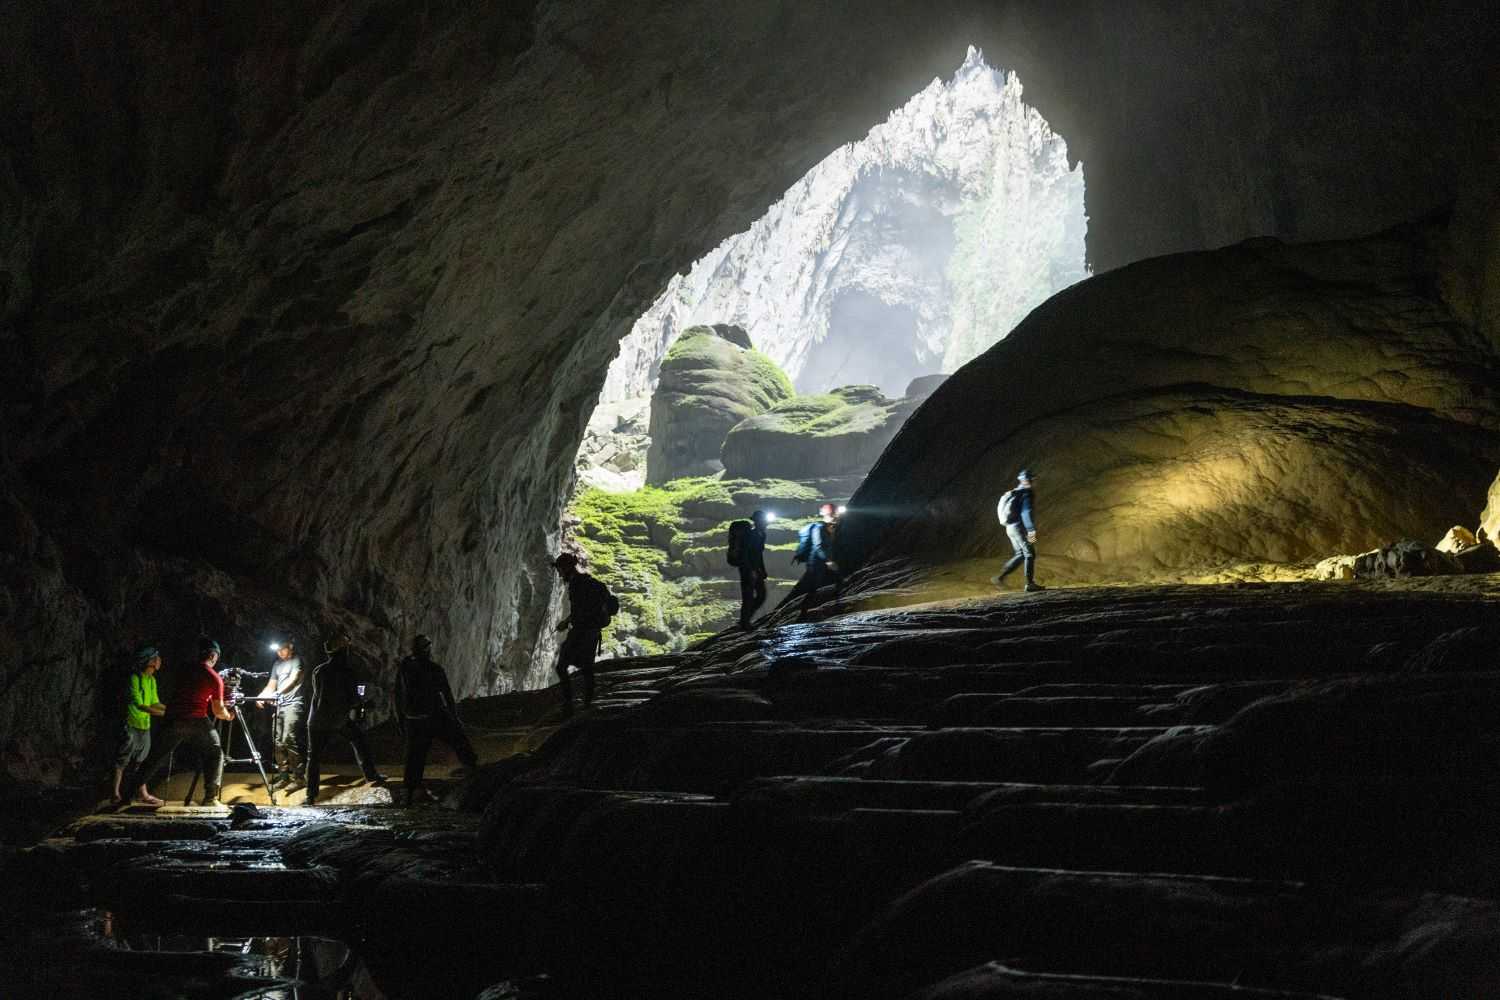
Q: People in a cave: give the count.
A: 9